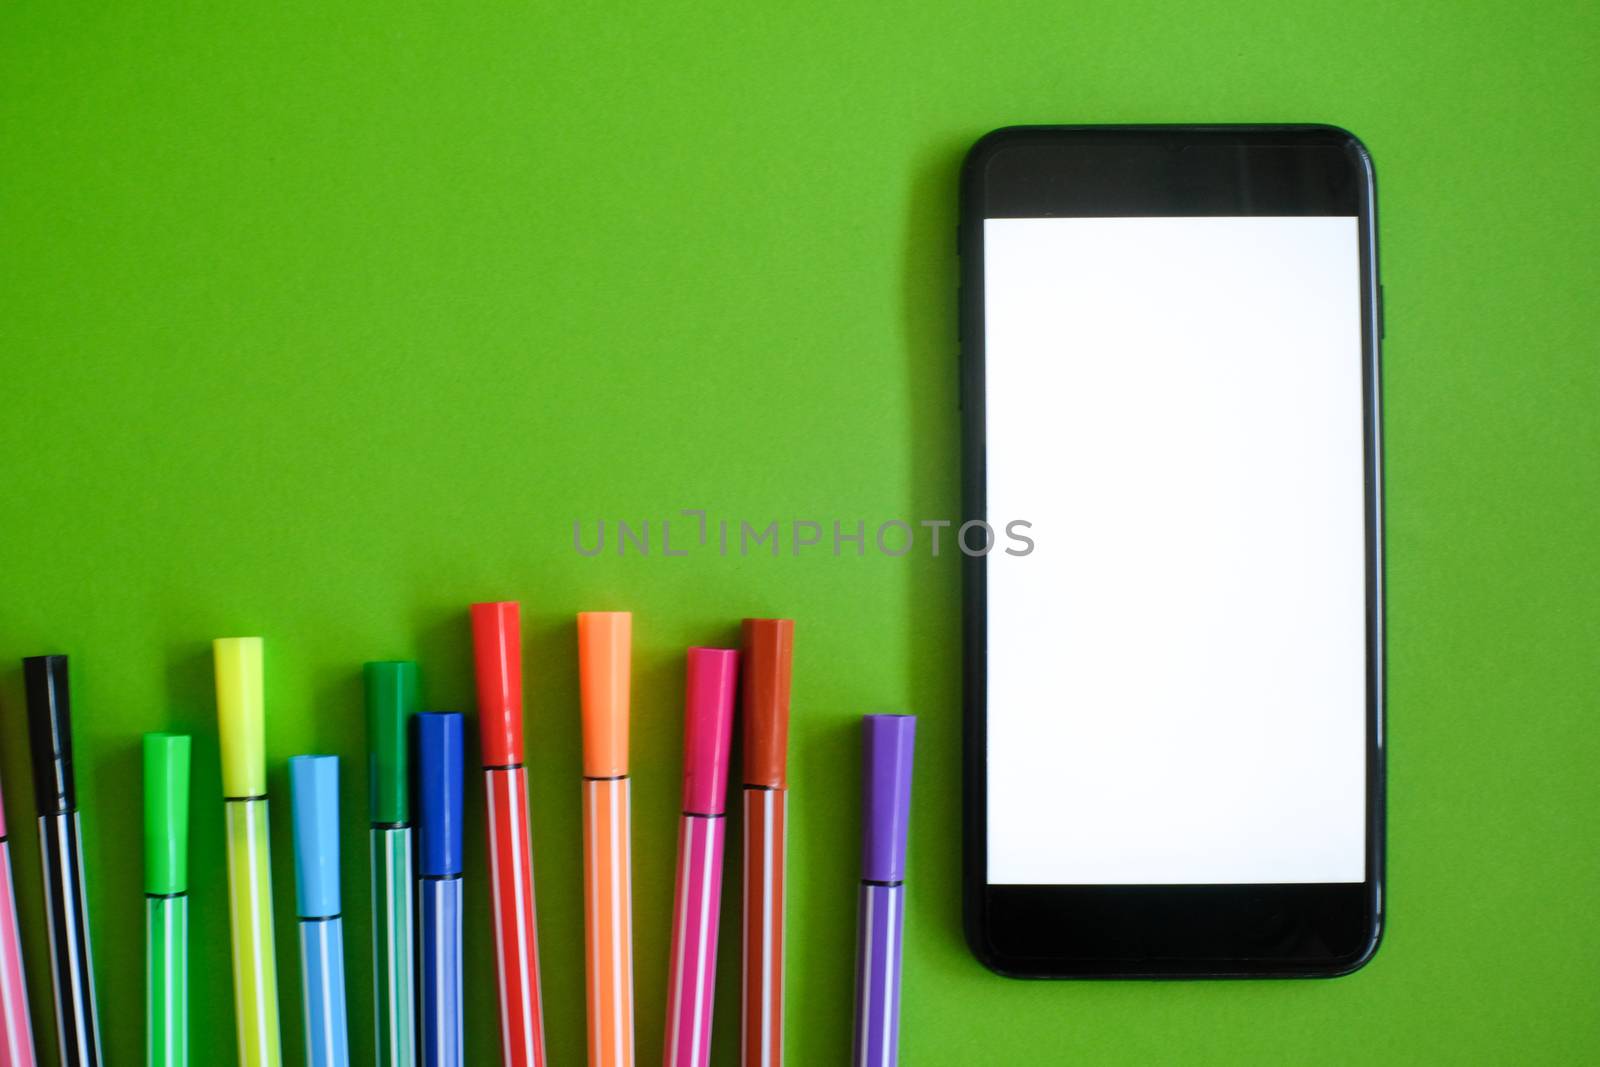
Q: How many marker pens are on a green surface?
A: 12